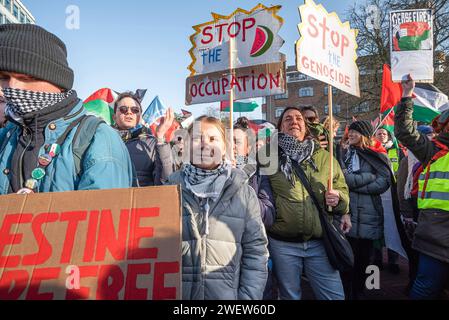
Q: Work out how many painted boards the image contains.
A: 4